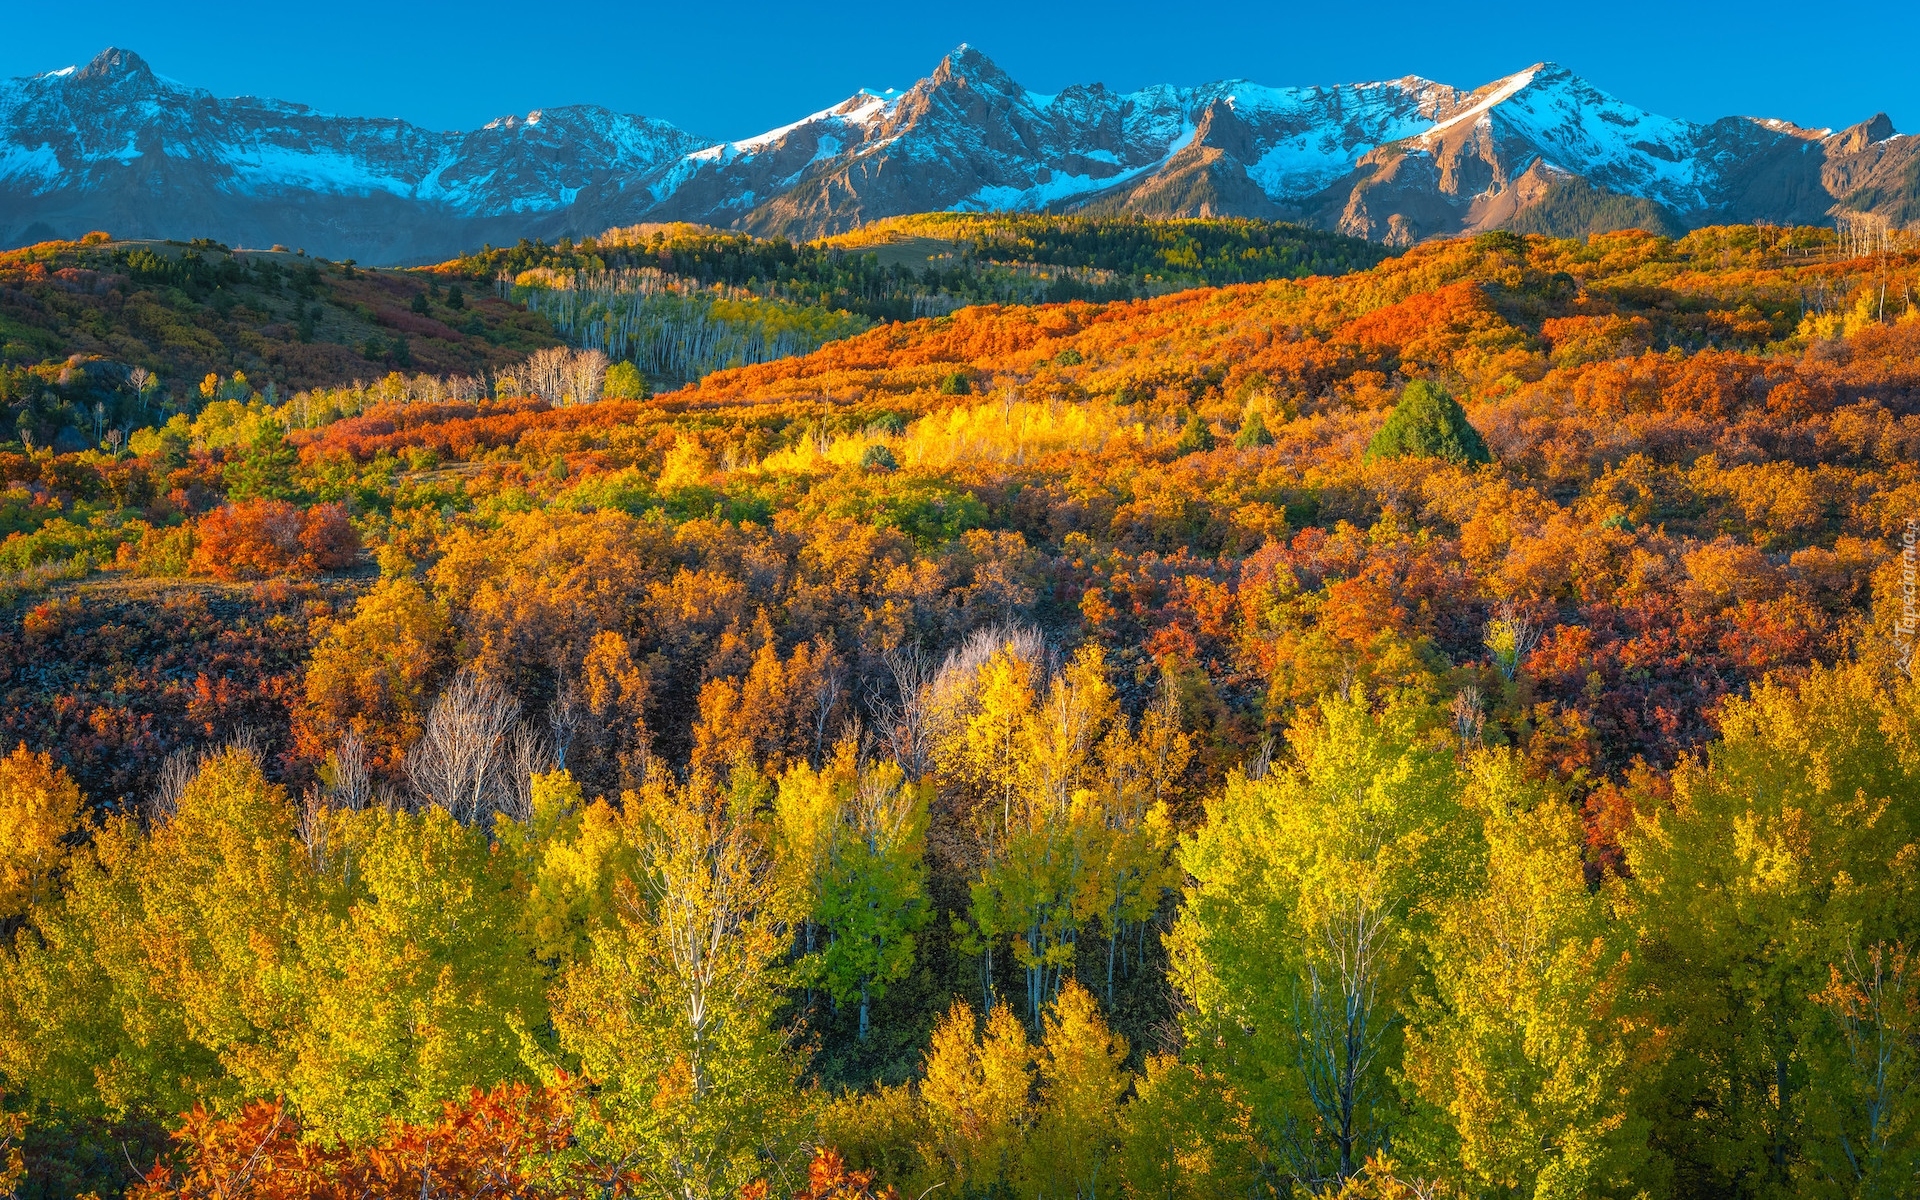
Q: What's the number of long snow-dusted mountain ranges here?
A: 1